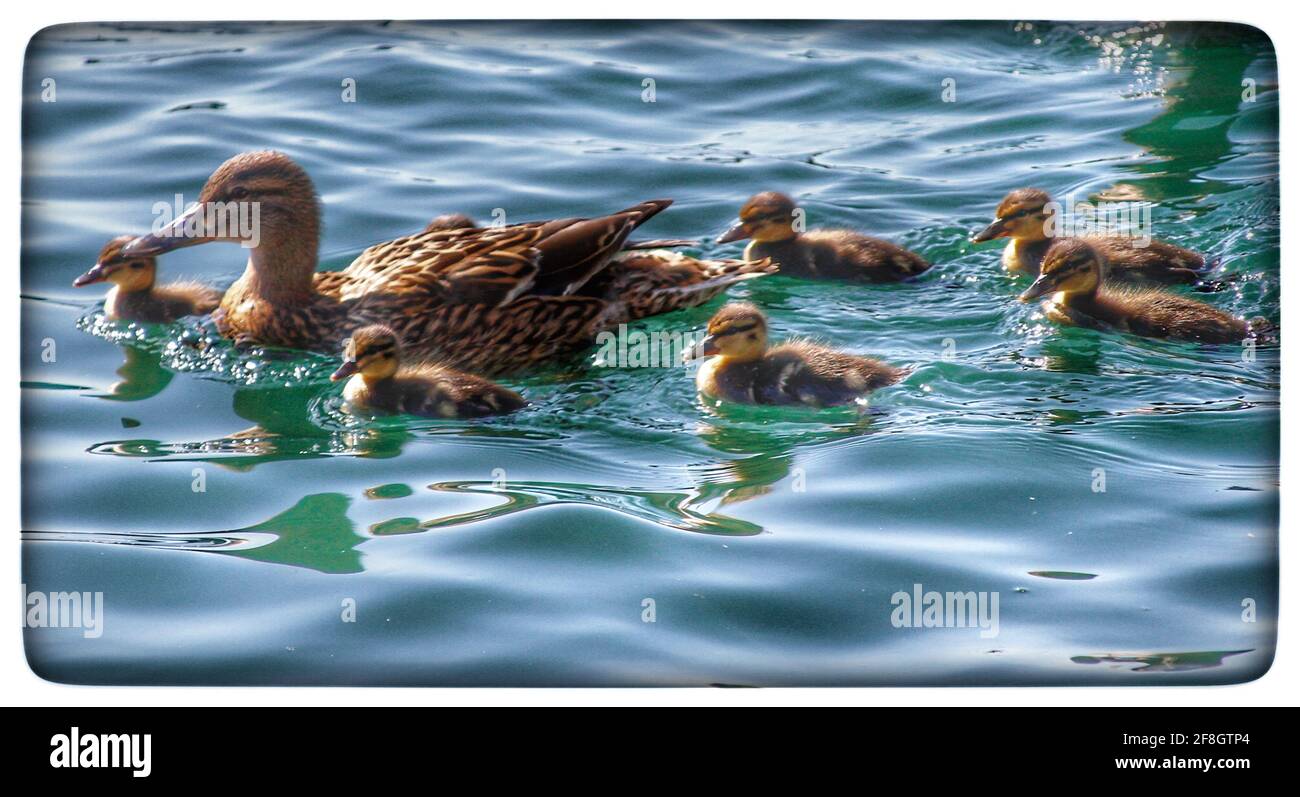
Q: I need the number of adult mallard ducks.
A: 1